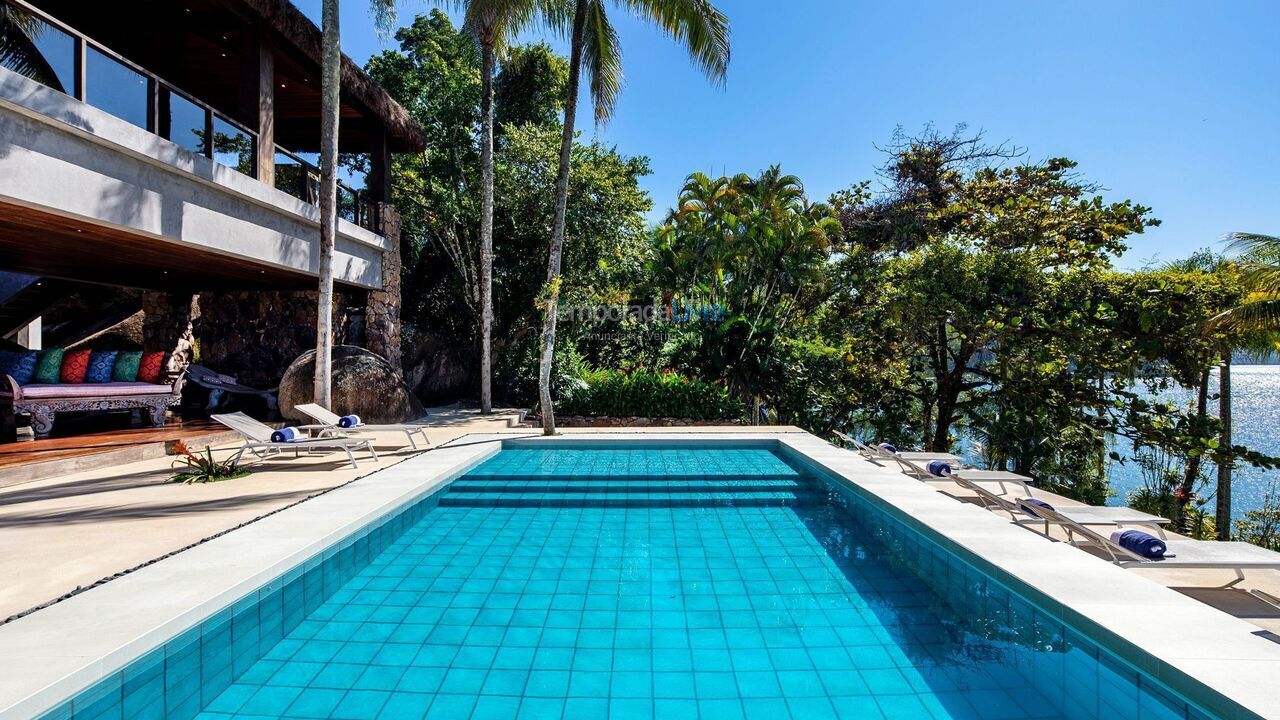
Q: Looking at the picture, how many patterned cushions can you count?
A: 6